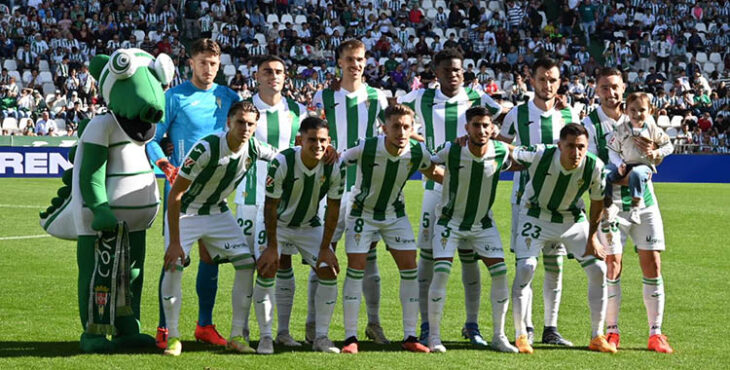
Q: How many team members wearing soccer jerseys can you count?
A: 11